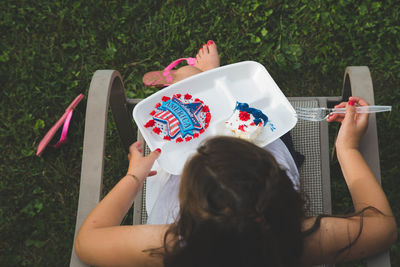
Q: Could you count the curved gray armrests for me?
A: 2